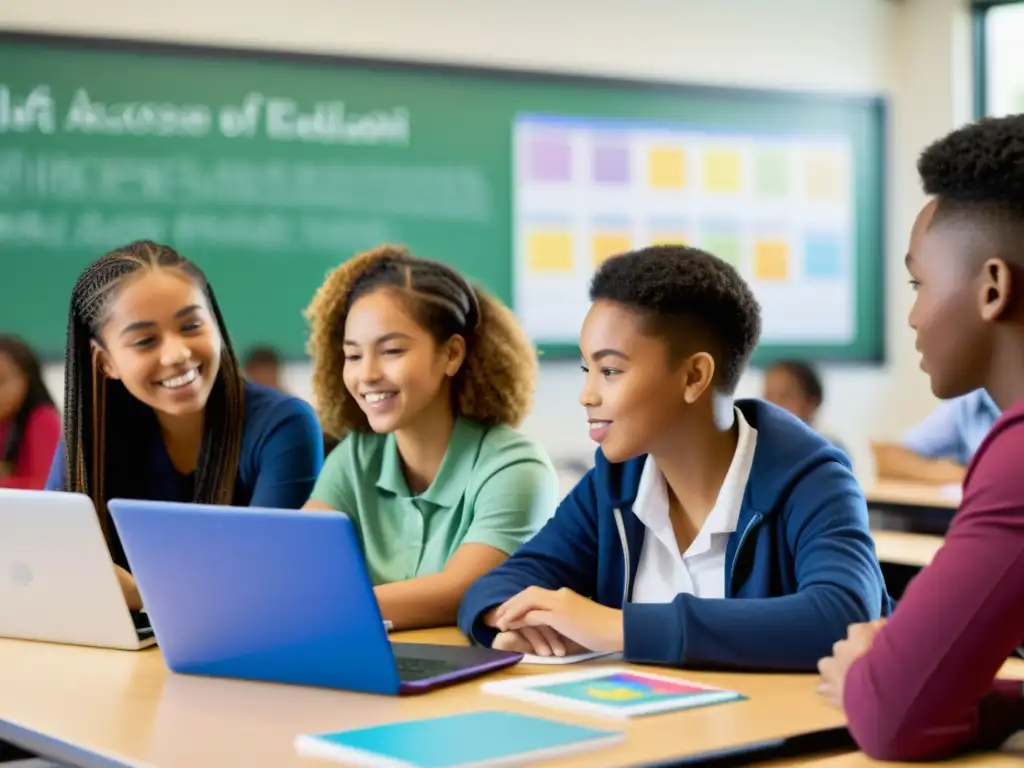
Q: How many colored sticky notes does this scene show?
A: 12